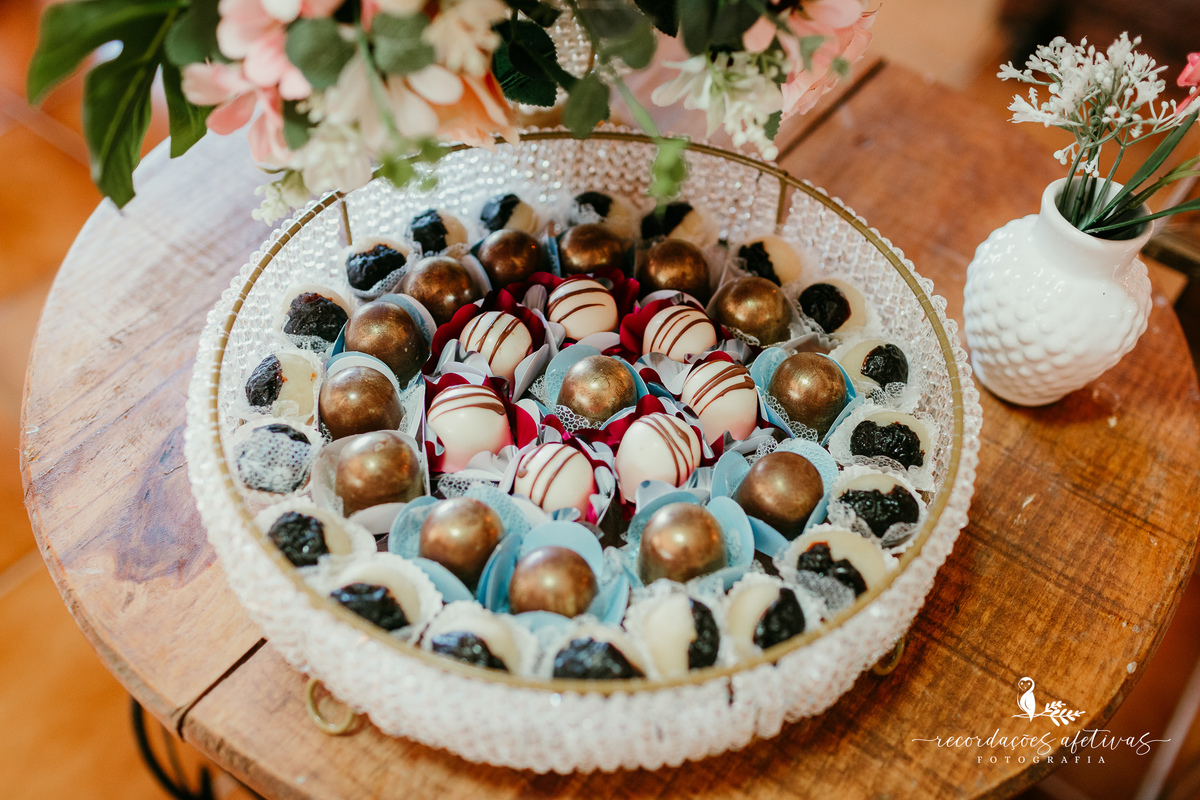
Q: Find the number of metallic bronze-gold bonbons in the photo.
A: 14